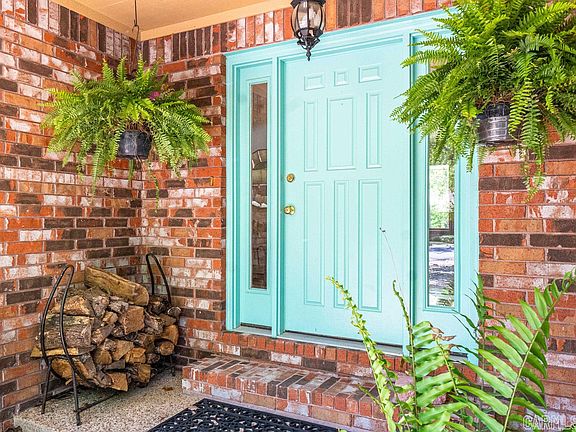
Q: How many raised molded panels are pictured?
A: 9